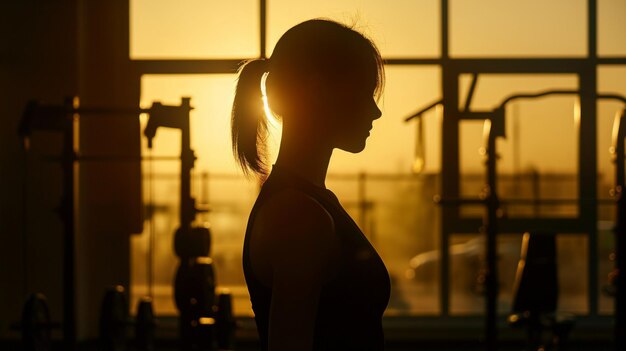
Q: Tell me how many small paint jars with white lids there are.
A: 0